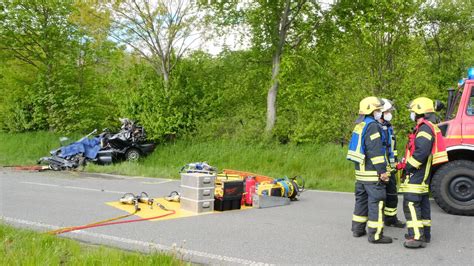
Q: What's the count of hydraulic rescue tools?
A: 3